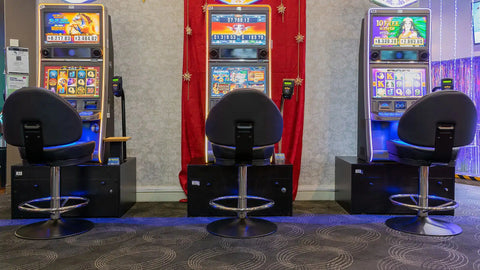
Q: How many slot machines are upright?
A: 3